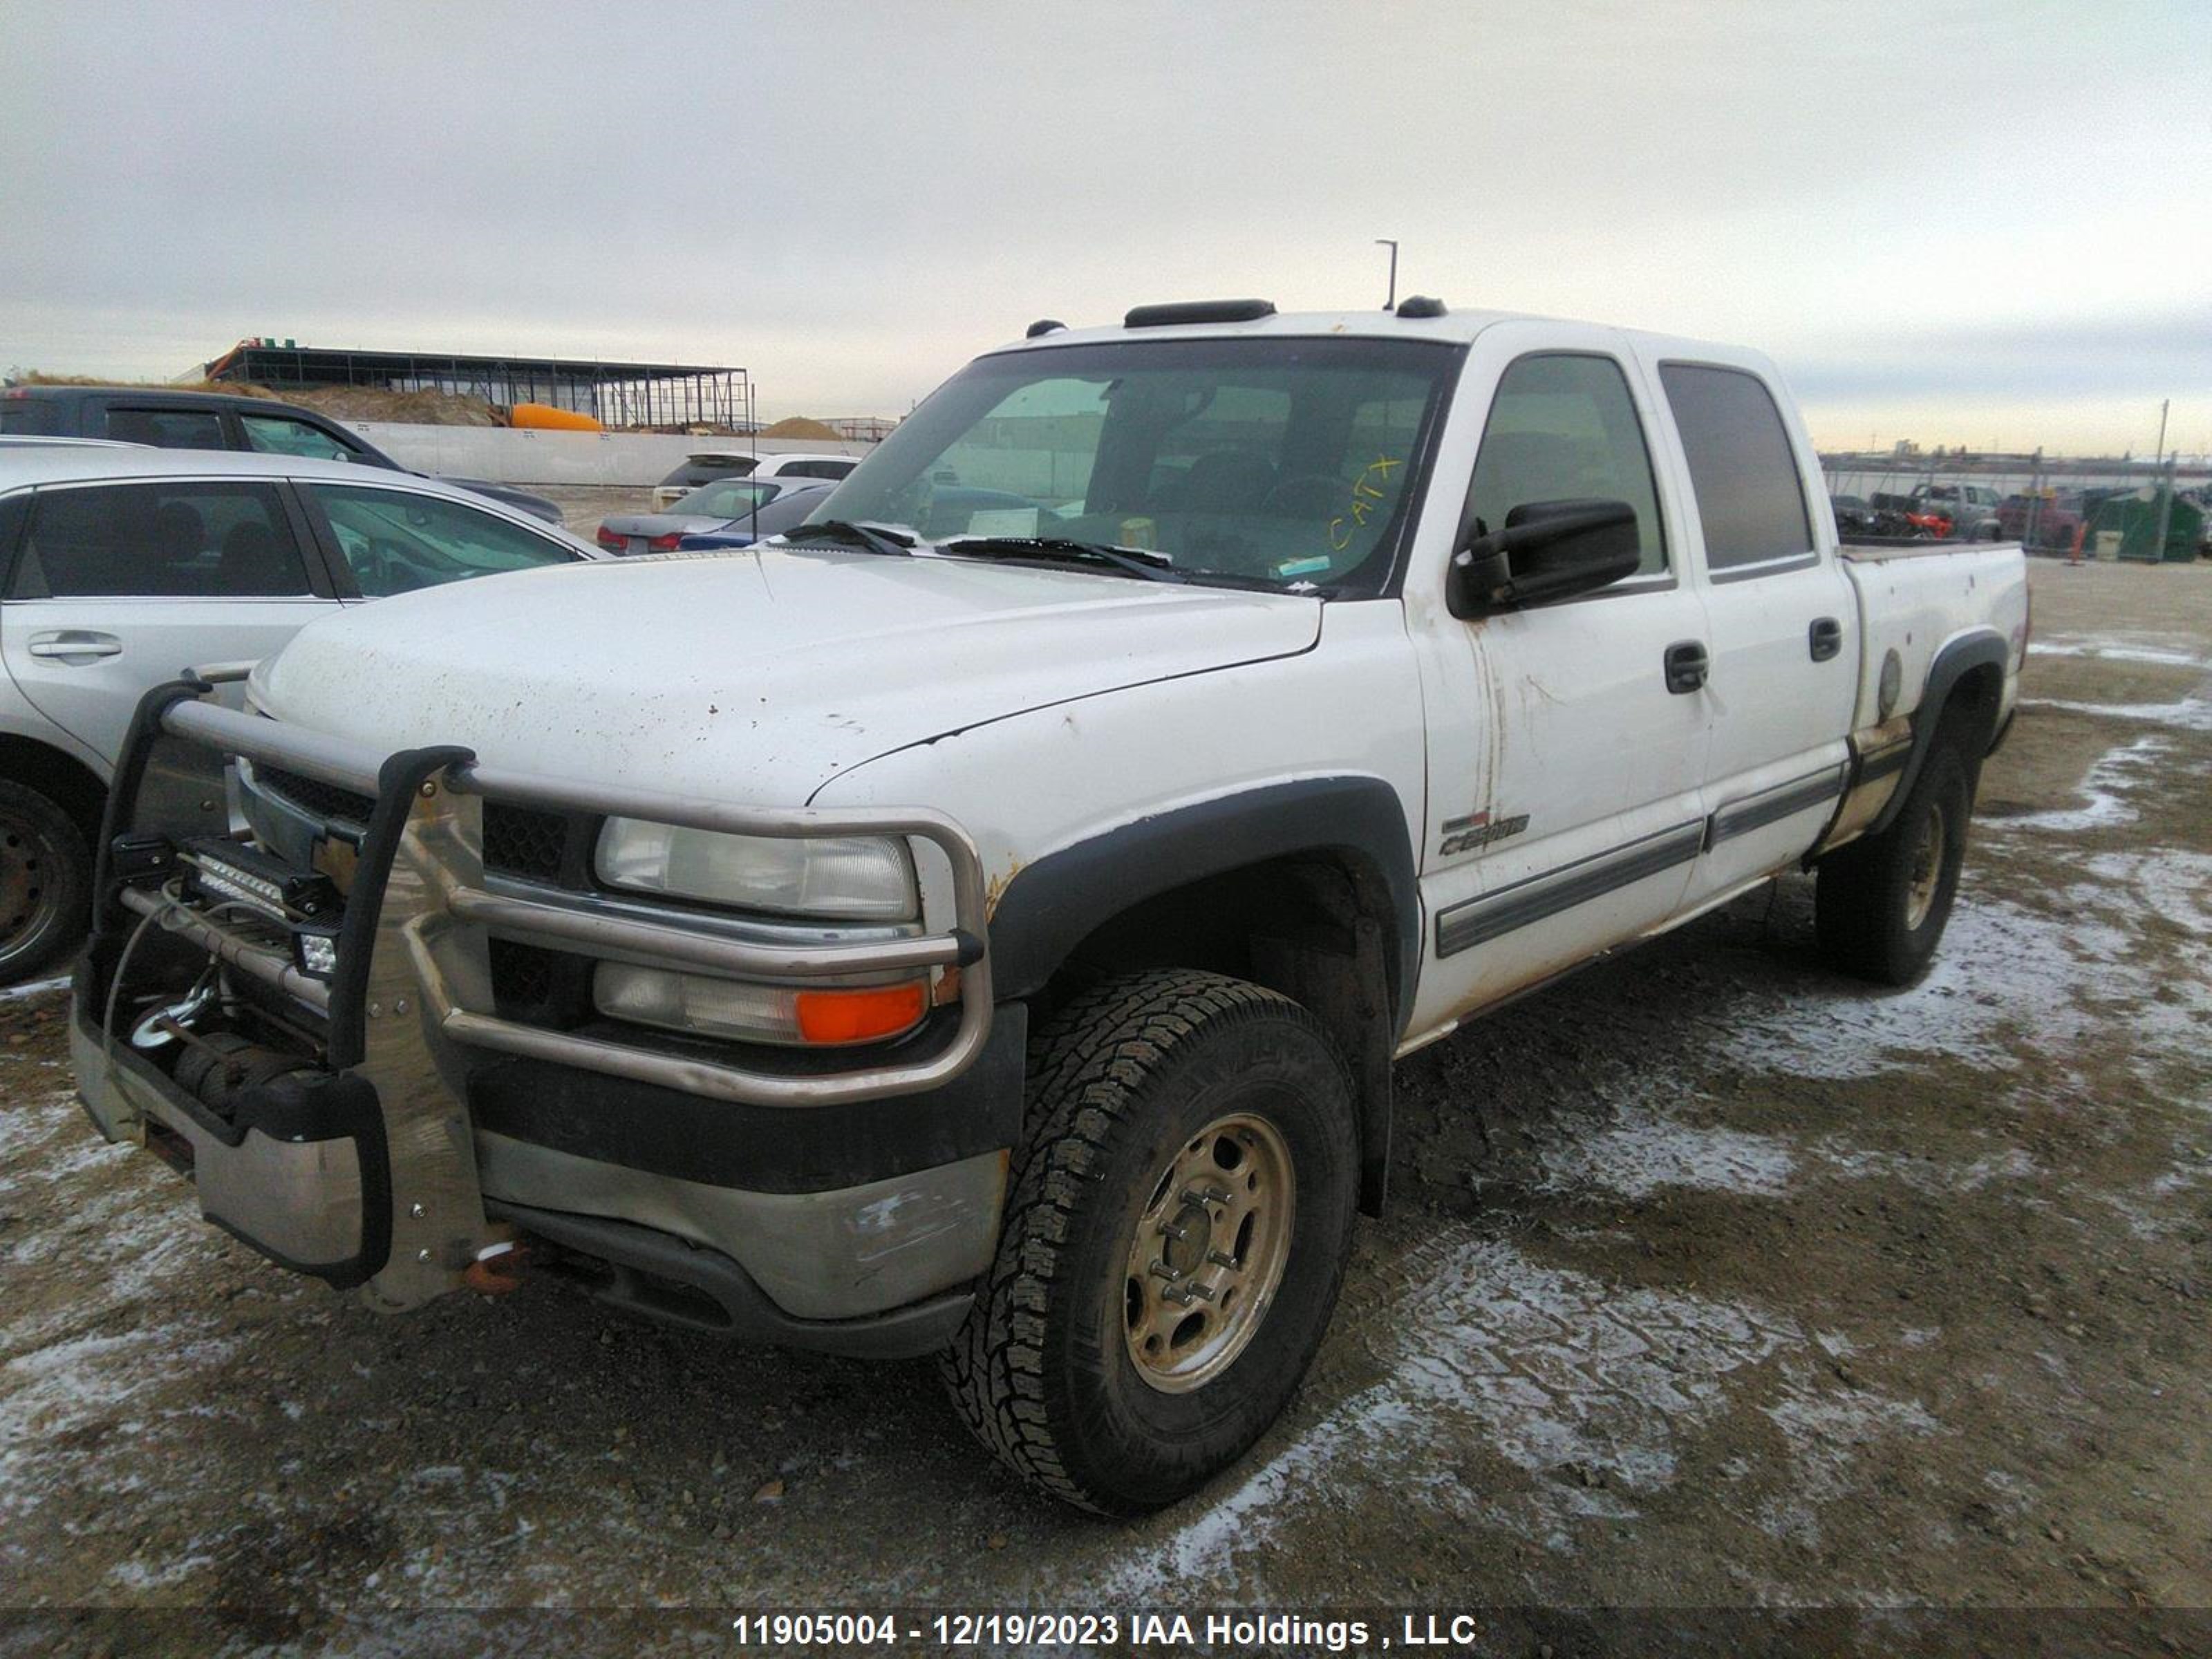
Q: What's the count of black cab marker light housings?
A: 3